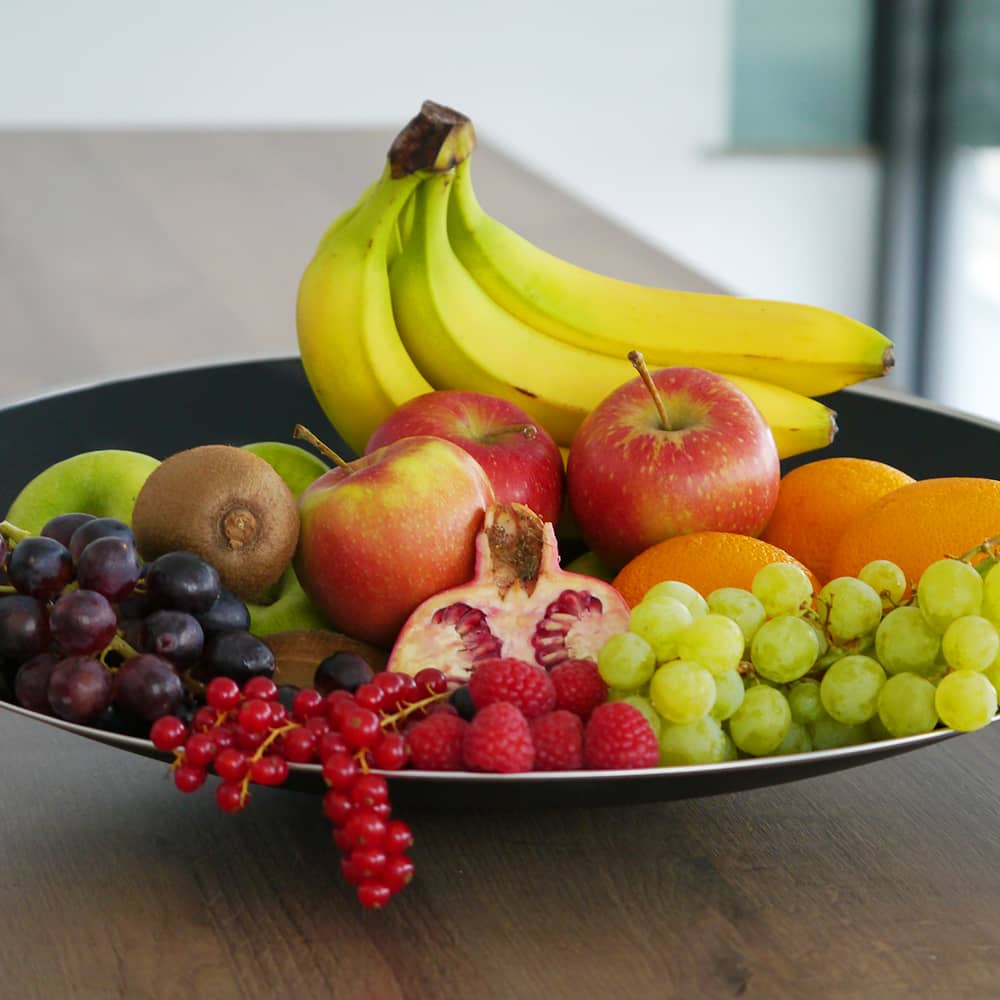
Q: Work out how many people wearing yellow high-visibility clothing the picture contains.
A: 0